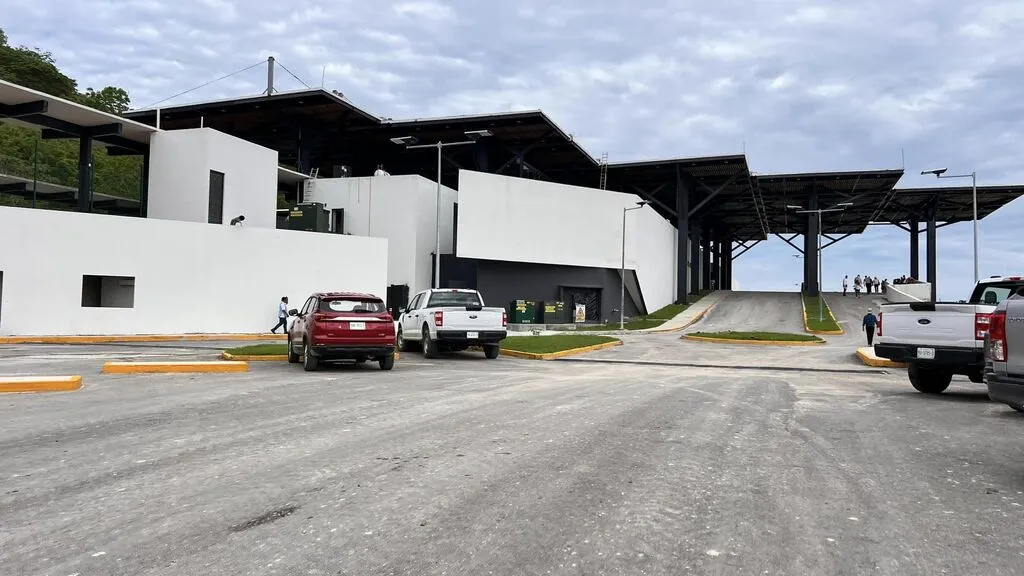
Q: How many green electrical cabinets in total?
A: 3